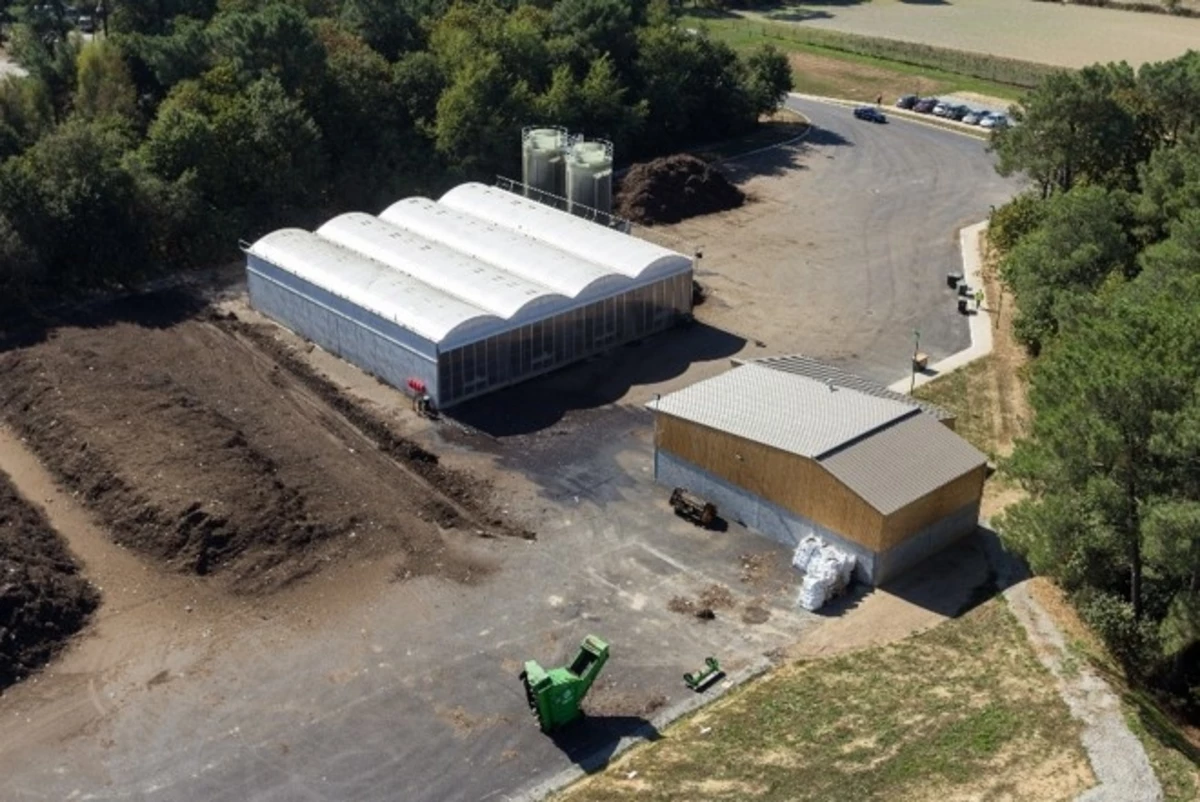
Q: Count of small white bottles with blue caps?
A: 0